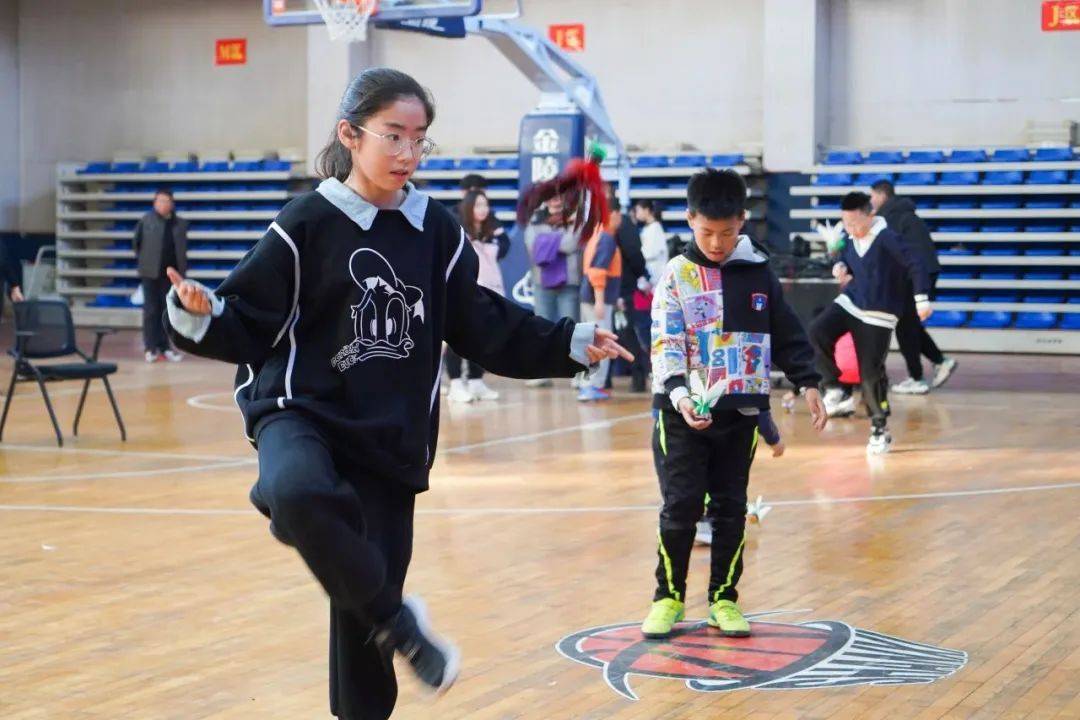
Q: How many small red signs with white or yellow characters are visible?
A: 3